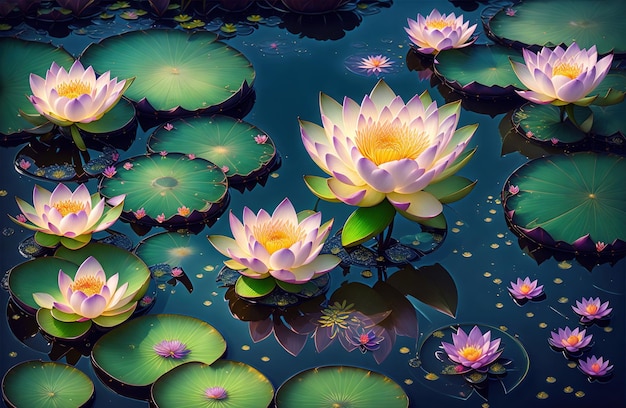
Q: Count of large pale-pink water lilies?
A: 7